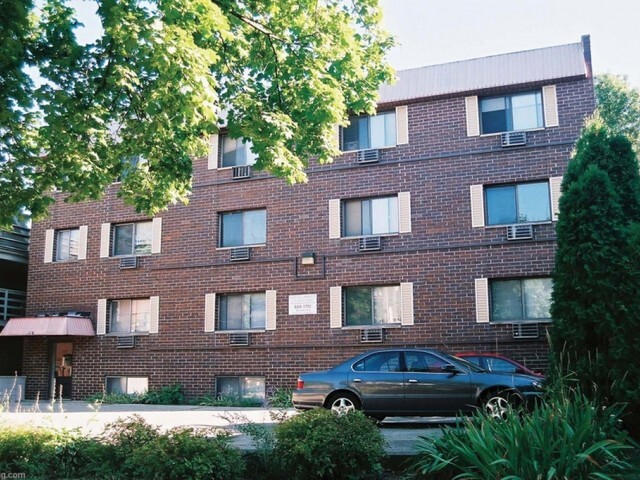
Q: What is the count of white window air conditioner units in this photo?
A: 11